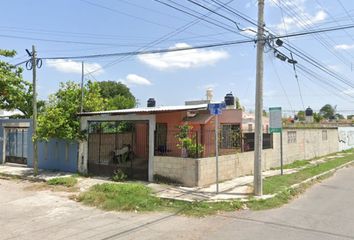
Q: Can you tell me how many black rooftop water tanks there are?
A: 3